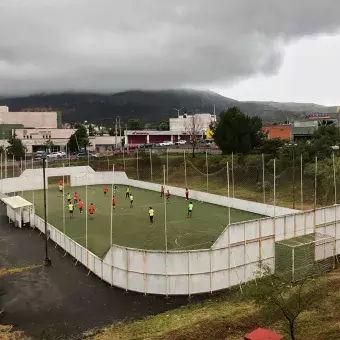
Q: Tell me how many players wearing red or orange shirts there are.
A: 9